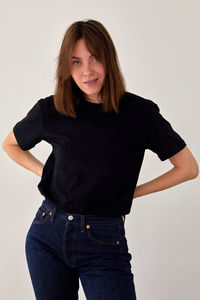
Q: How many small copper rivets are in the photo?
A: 4